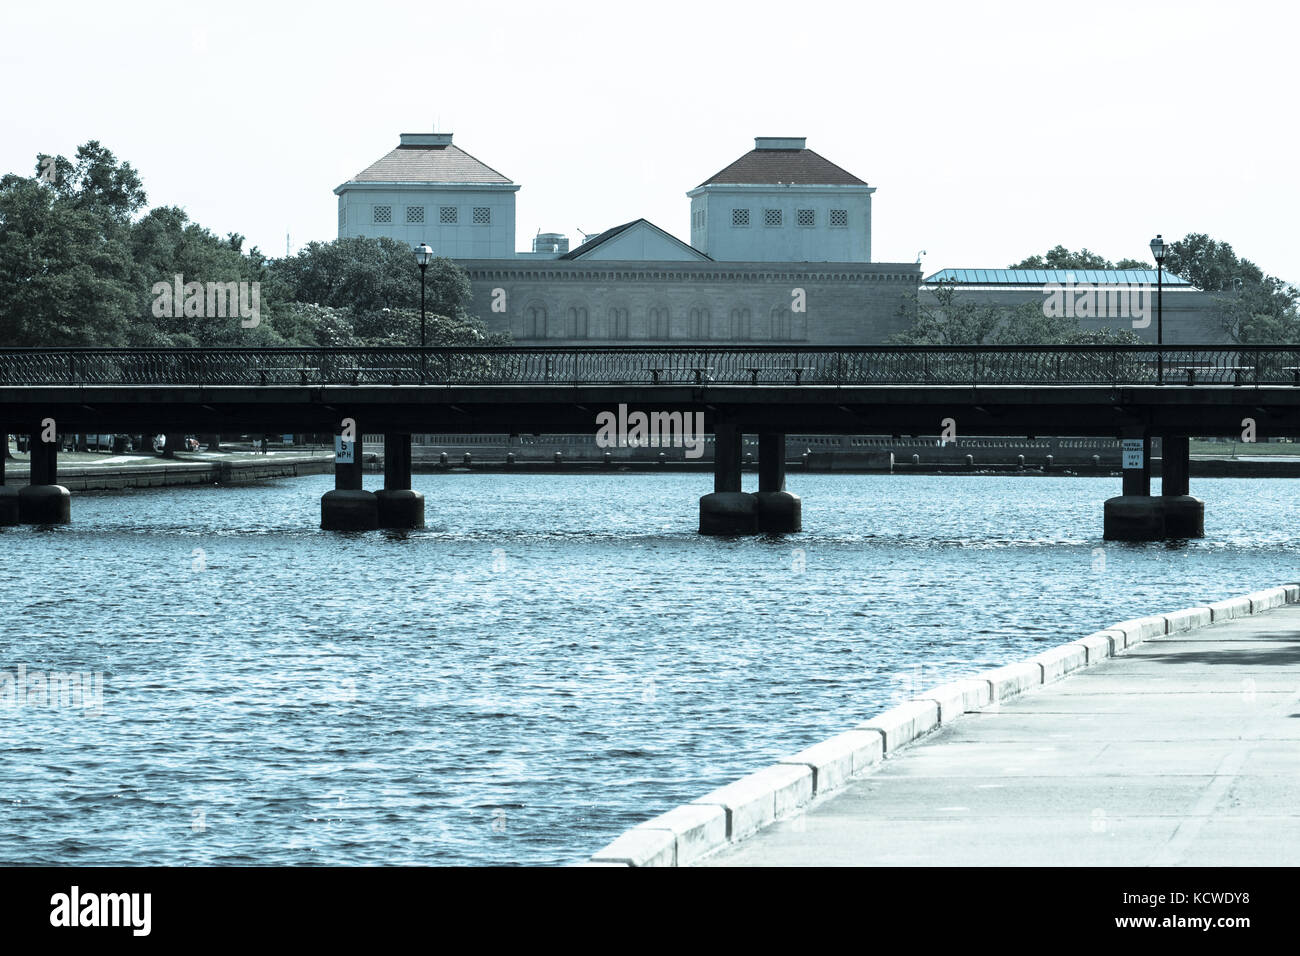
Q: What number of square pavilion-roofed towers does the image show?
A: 2